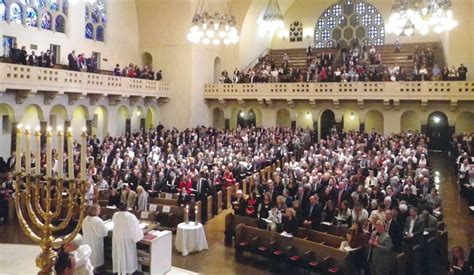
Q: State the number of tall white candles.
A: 7